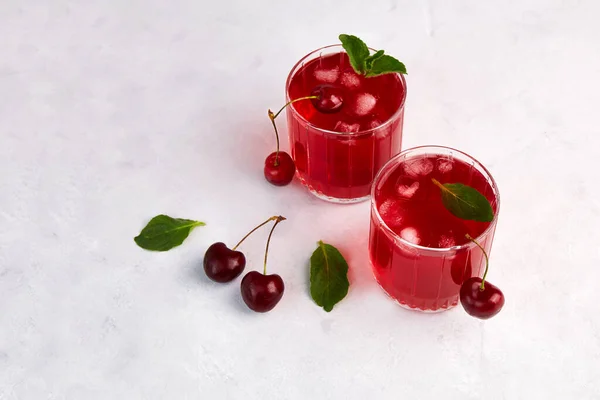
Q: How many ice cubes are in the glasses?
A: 11